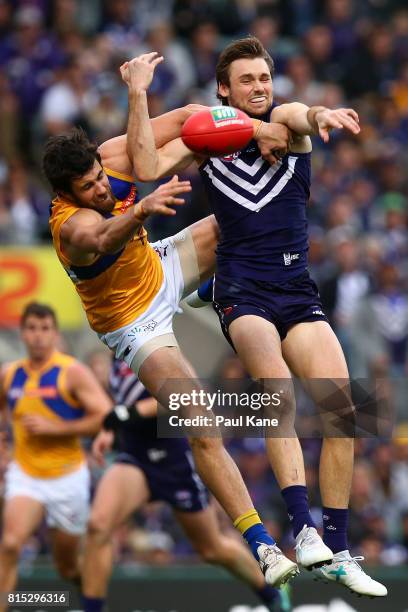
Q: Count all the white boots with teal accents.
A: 2